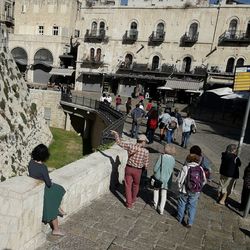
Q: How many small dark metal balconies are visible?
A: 5